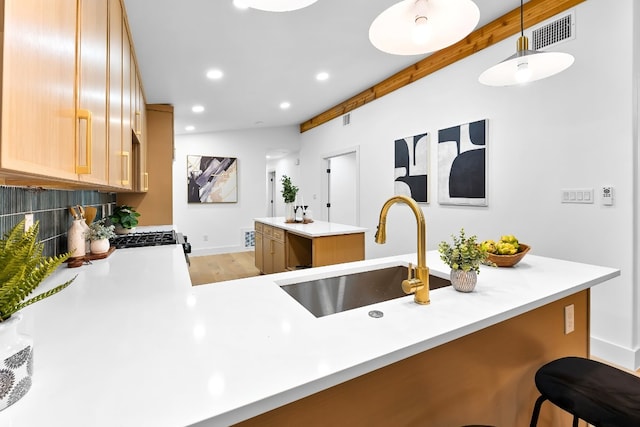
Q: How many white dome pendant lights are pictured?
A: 3